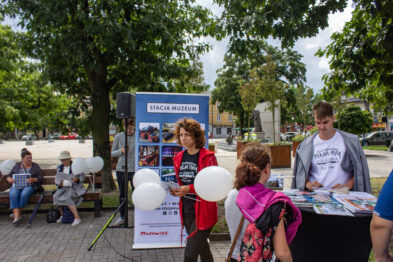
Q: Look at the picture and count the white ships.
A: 0